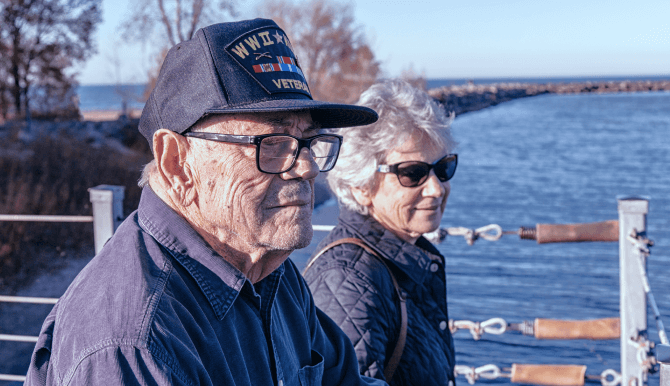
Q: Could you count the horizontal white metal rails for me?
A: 4